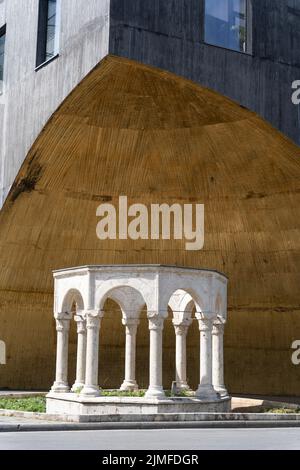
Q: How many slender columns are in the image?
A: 8